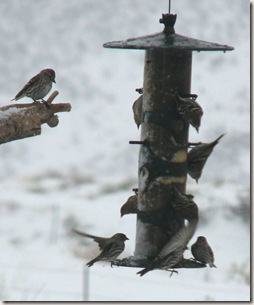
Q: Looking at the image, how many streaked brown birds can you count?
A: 9